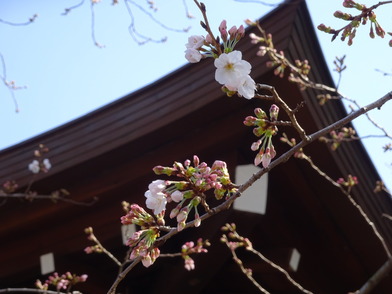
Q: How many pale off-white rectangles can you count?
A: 4